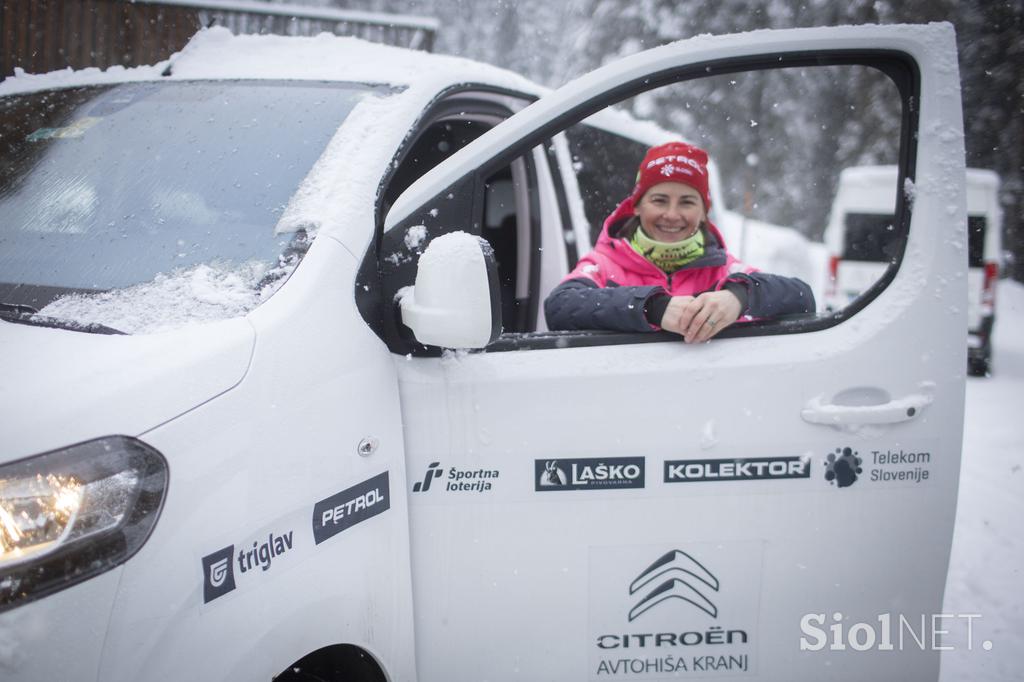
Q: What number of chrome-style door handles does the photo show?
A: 0